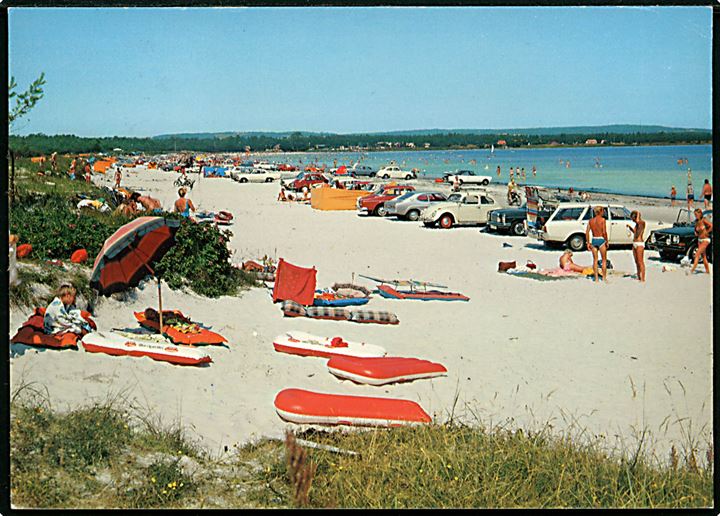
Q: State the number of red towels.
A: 1